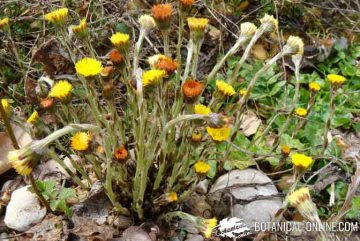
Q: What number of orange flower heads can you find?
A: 7